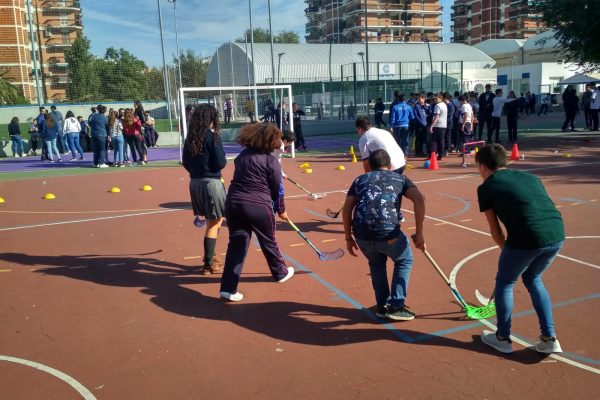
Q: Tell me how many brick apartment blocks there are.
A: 3